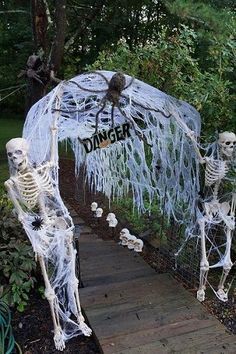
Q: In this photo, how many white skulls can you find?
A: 10